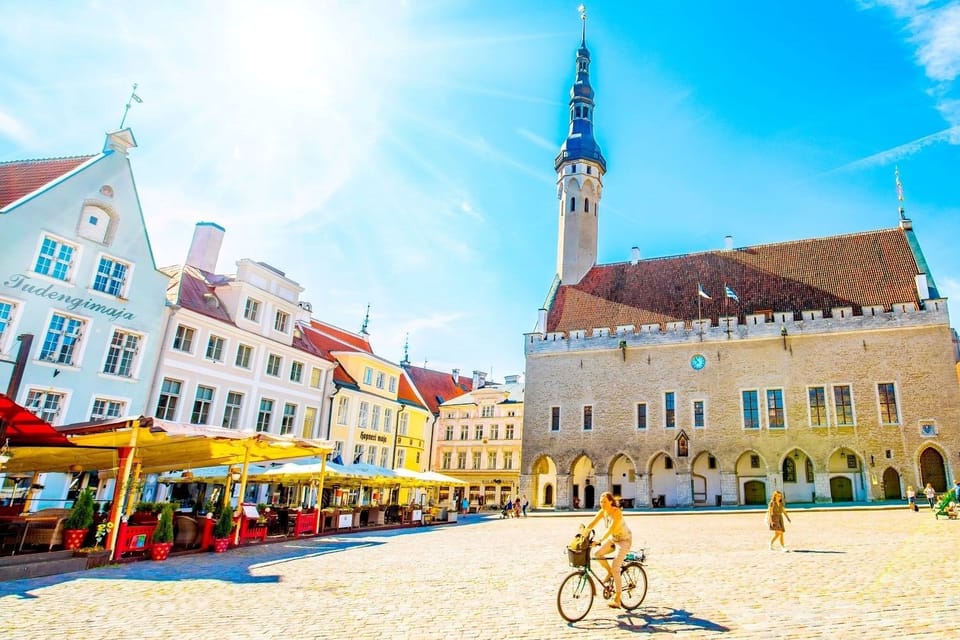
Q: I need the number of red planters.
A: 3